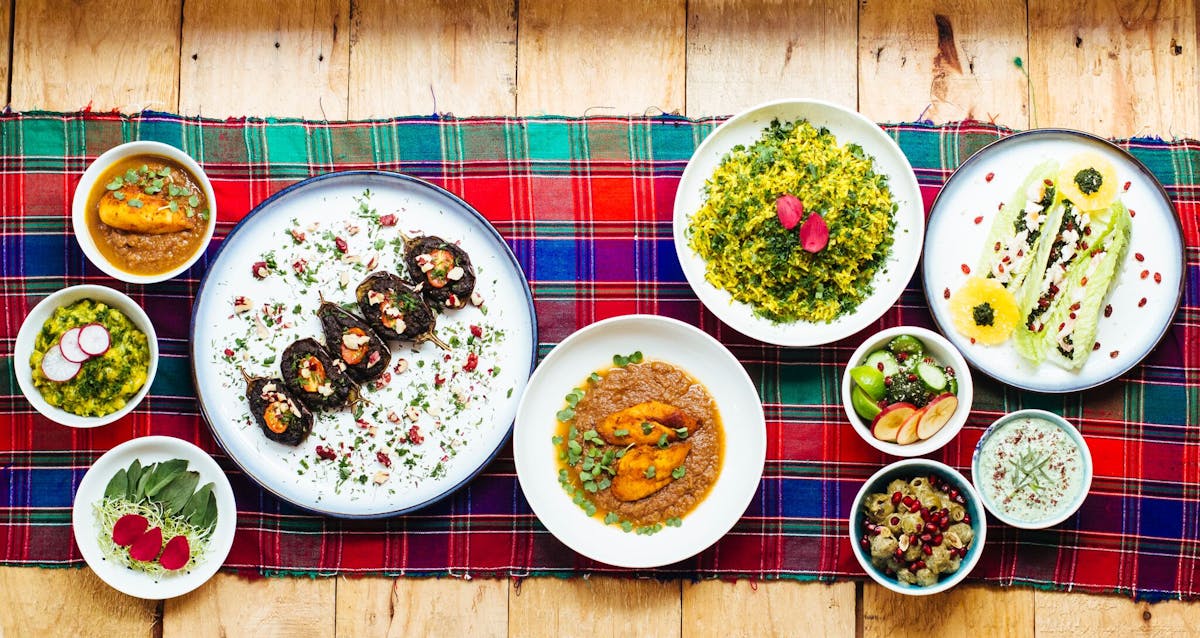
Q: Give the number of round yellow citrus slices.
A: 2